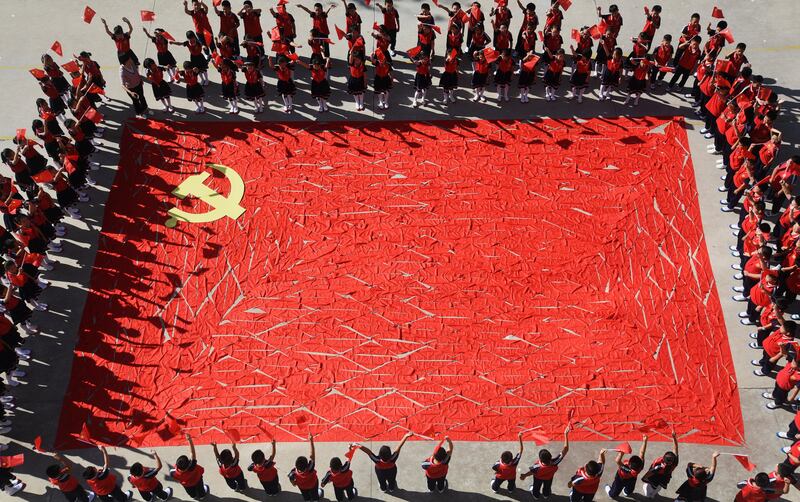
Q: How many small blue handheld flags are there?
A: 0